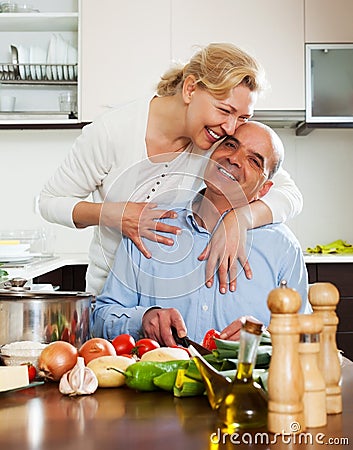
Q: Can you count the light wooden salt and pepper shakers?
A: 3